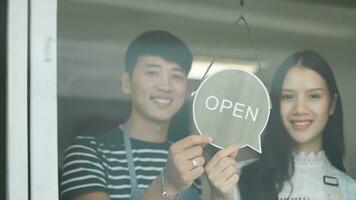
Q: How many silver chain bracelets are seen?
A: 1